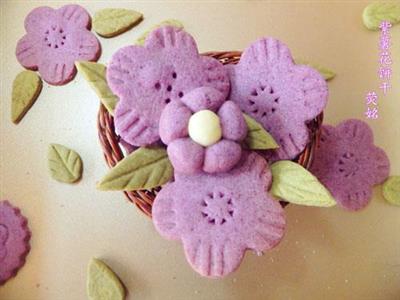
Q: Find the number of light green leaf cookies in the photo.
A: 12